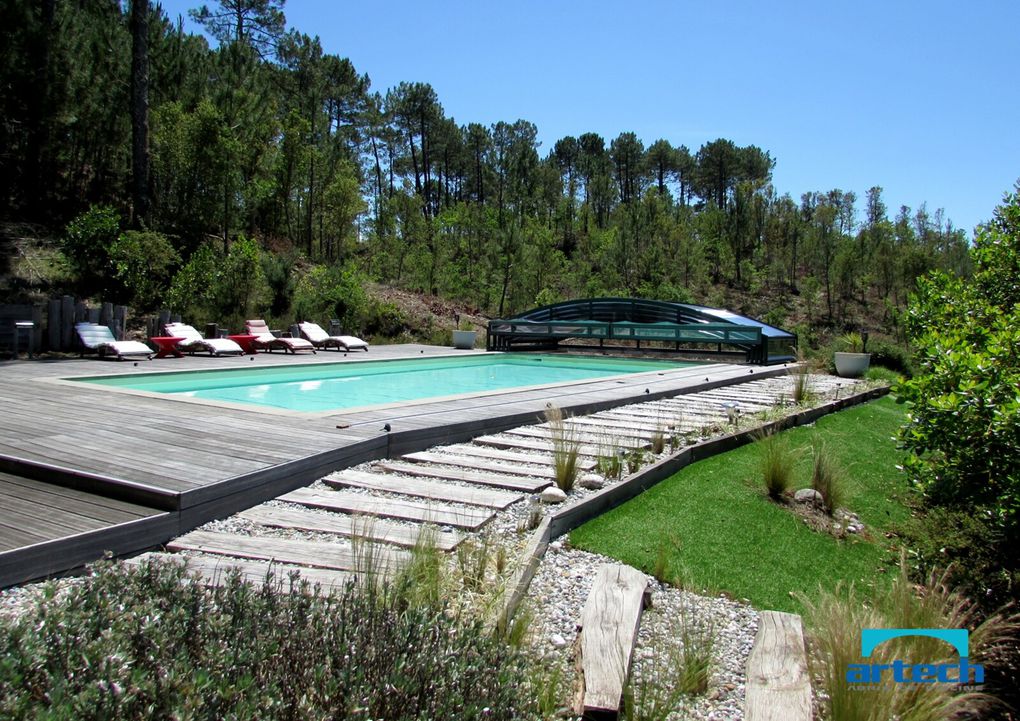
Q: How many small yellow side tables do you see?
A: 0